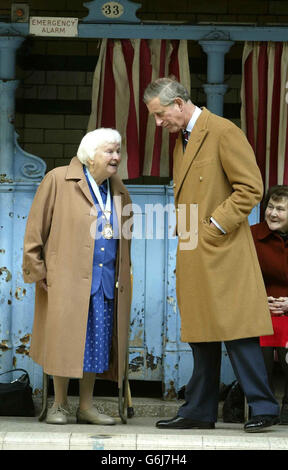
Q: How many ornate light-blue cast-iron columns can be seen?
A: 2